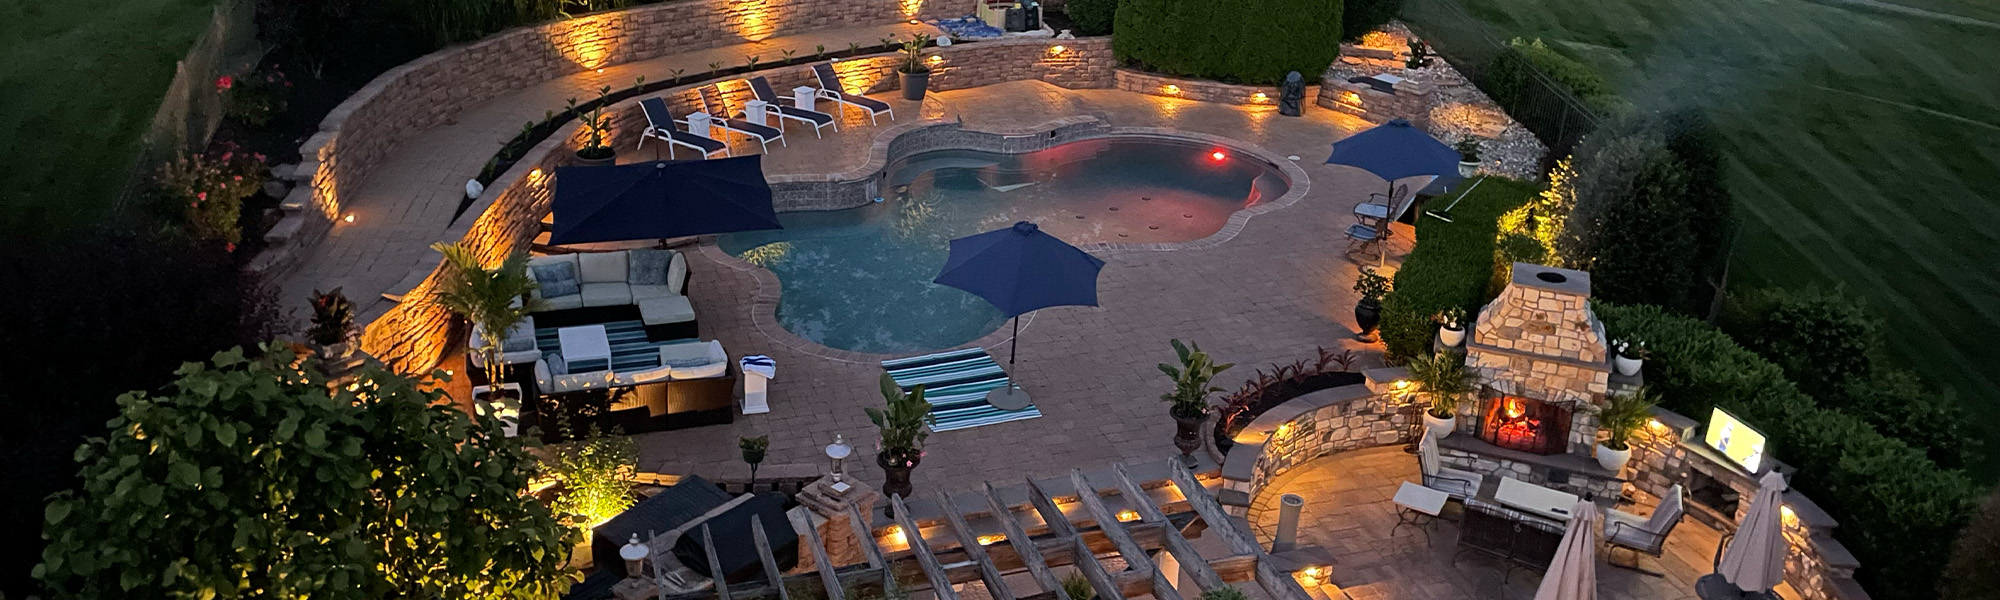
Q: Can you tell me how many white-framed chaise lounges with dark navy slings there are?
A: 4